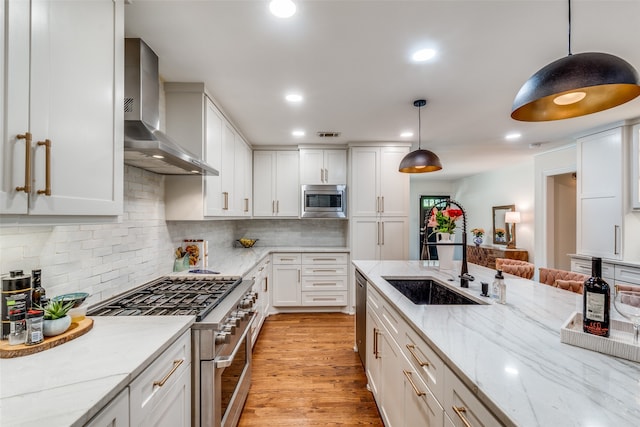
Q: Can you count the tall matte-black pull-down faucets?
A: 1